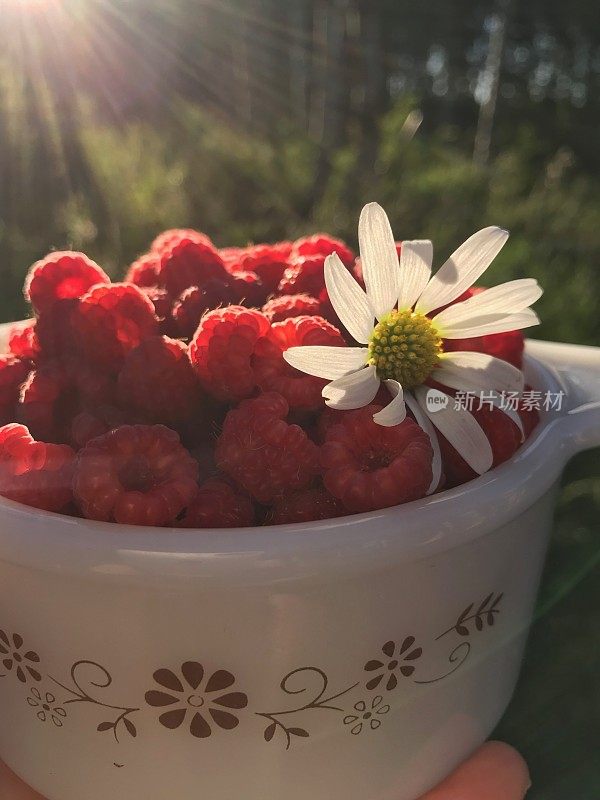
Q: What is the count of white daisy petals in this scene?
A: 13